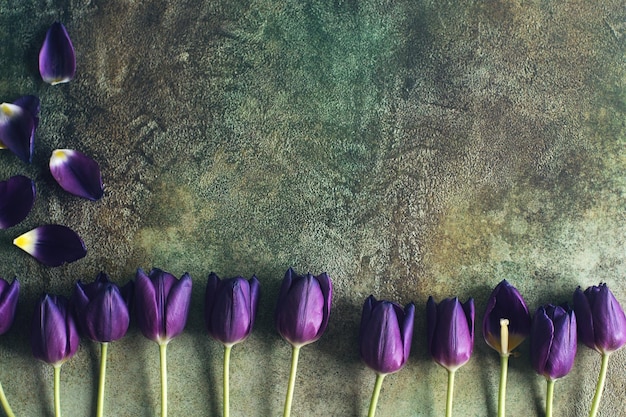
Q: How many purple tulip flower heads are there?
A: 11